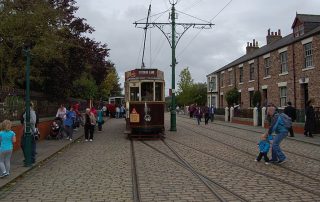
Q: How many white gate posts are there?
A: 4